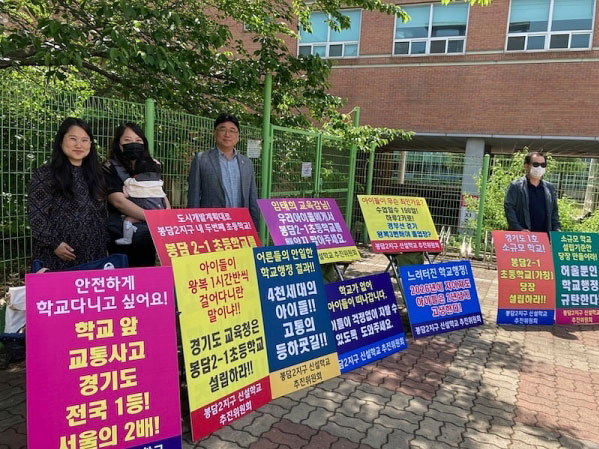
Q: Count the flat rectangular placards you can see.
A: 10